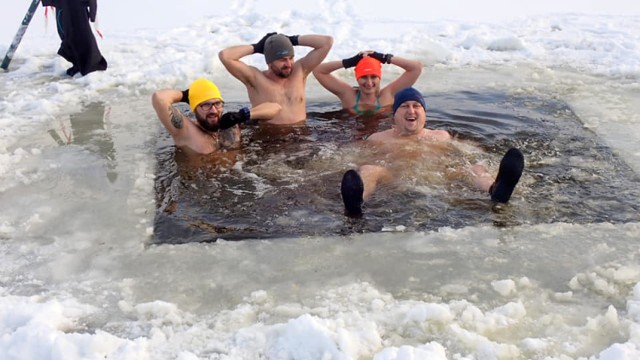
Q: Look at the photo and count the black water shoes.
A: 2